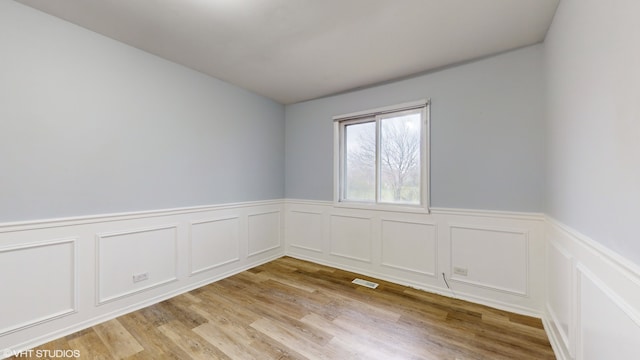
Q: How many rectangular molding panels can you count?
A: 10